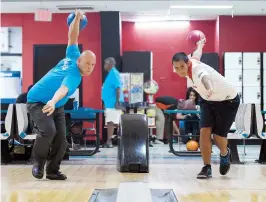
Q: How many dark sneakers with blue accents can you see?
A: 2